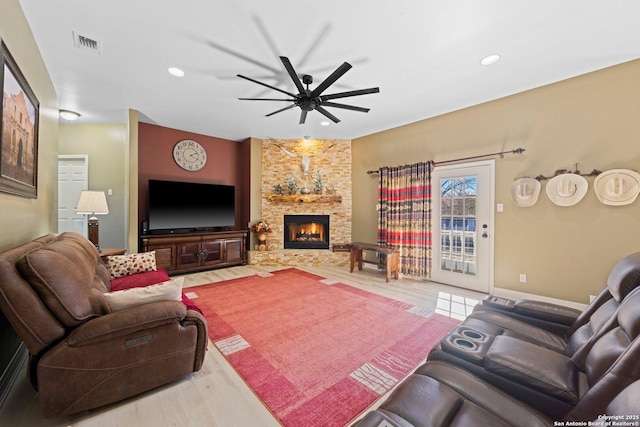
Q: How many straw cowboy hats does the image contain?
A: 3